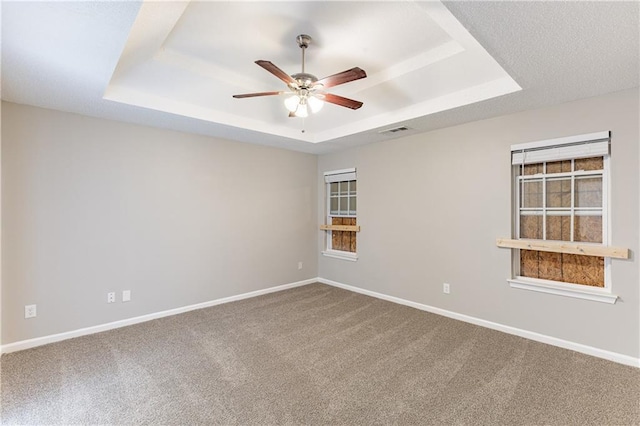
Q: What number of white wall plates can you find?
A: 5